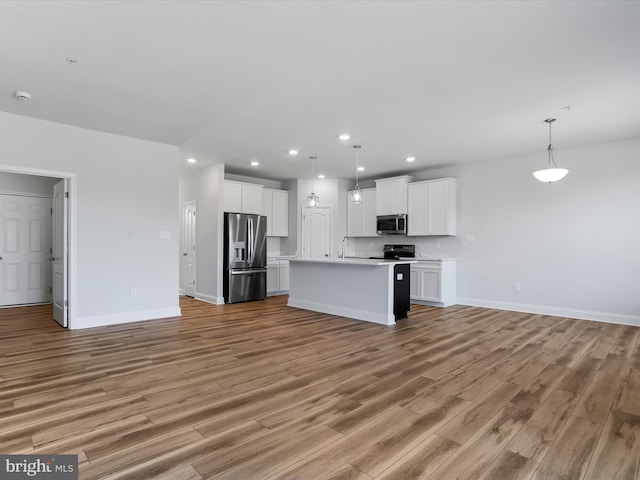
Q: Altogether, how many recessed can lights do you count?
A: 7